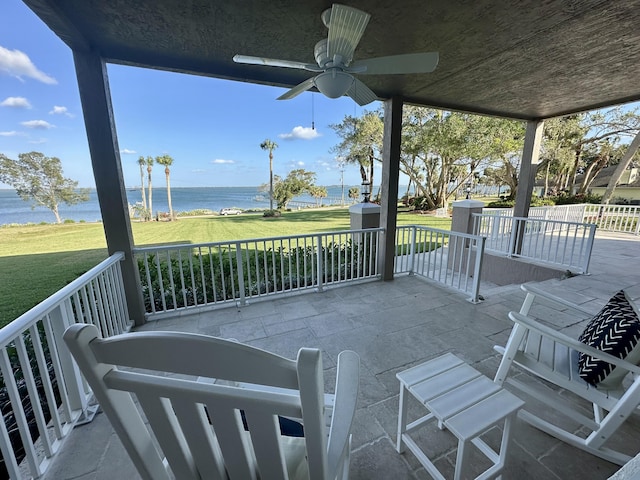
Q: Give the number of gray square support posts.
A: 3